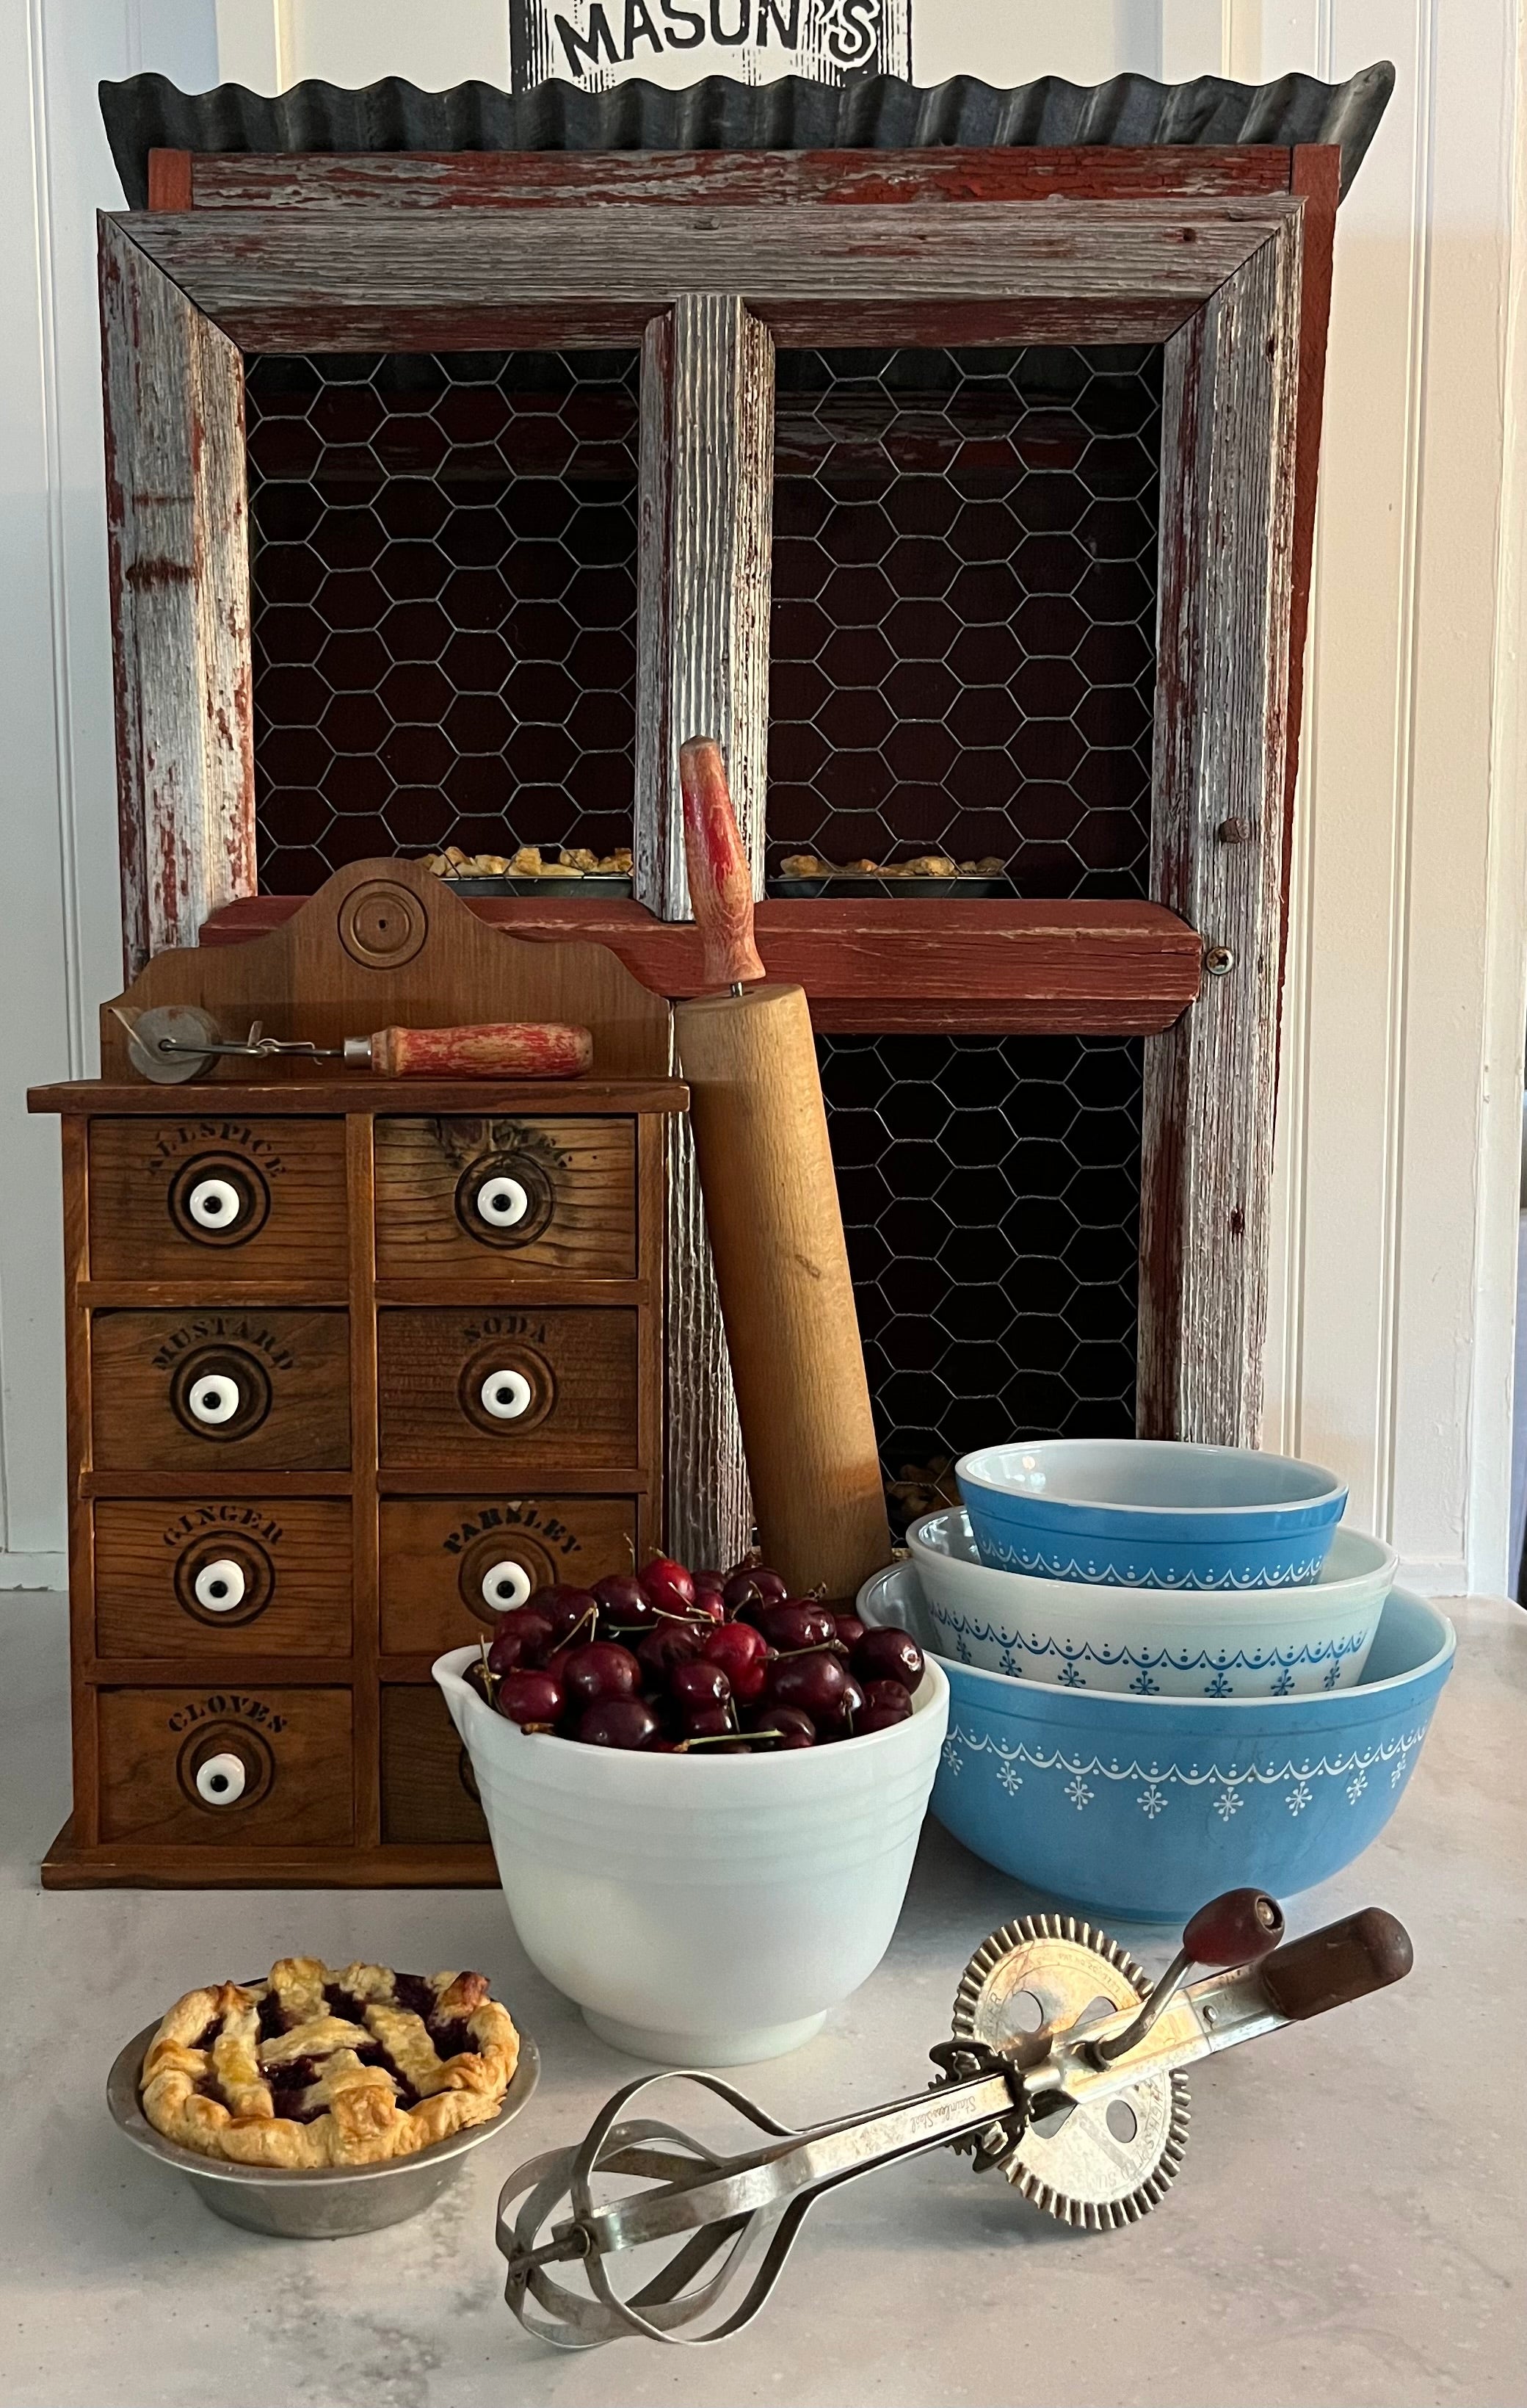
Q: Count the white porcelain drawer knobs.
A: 7